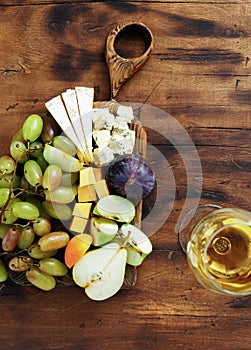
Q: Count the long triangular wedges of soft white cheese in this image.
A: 3